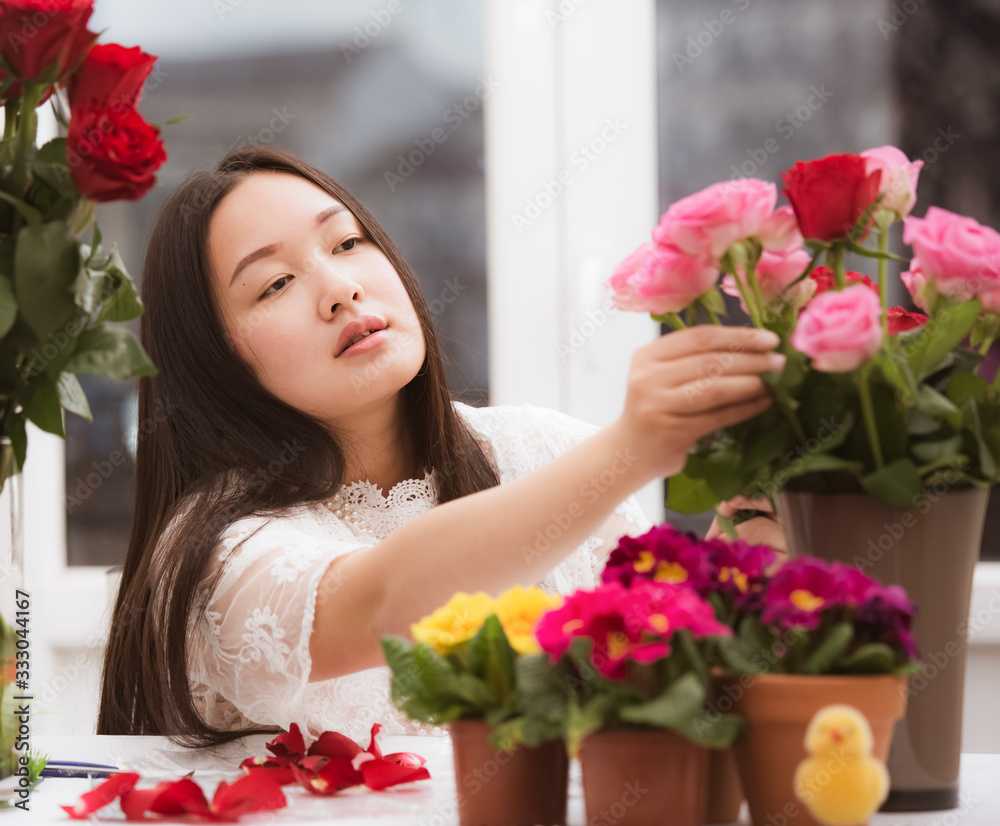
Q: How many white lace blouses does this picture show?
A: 1